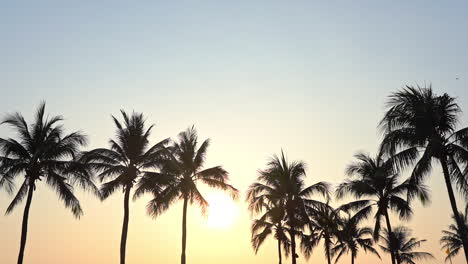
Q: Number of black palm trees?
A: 11